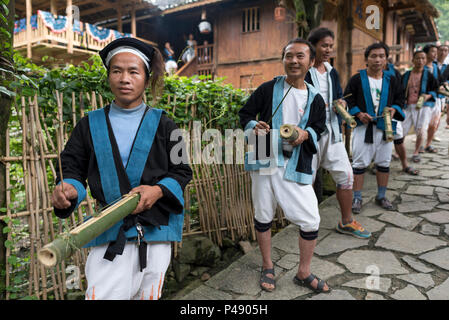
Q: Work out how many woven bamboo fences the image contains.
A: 1